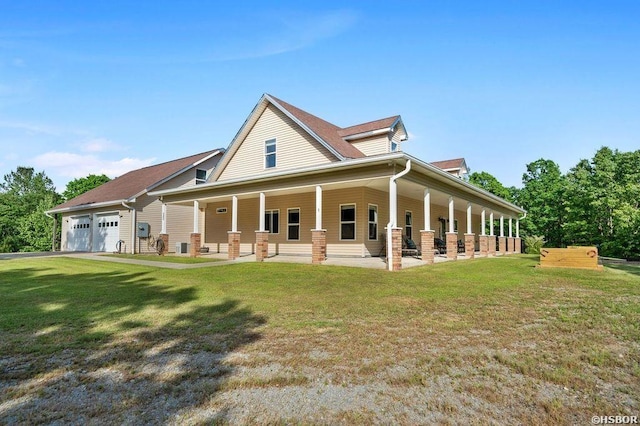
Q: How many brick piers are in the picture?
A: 14